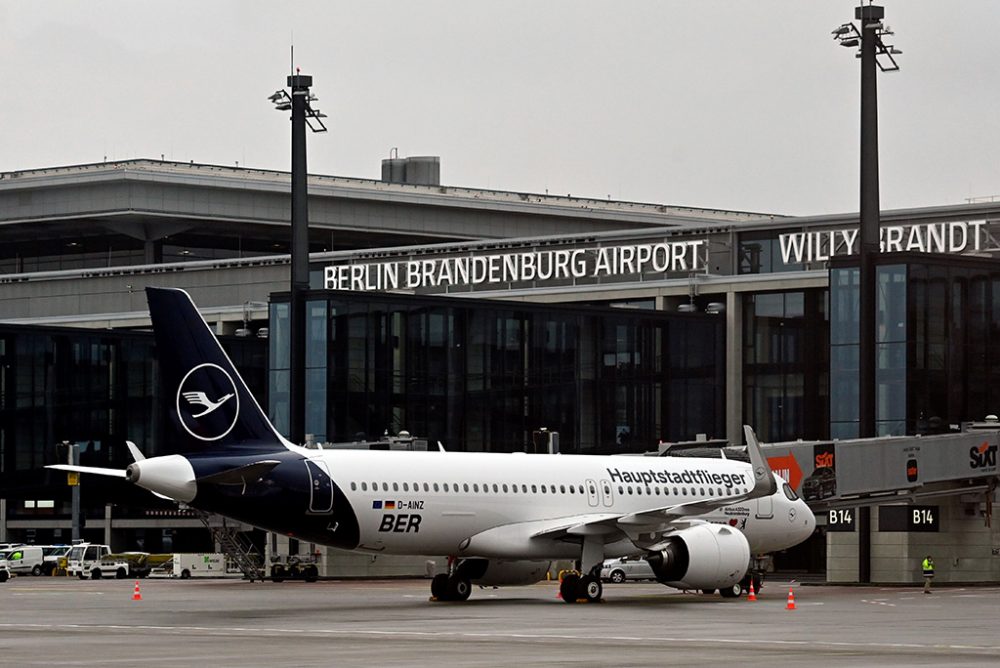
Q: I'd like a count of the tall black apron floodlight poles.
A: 2